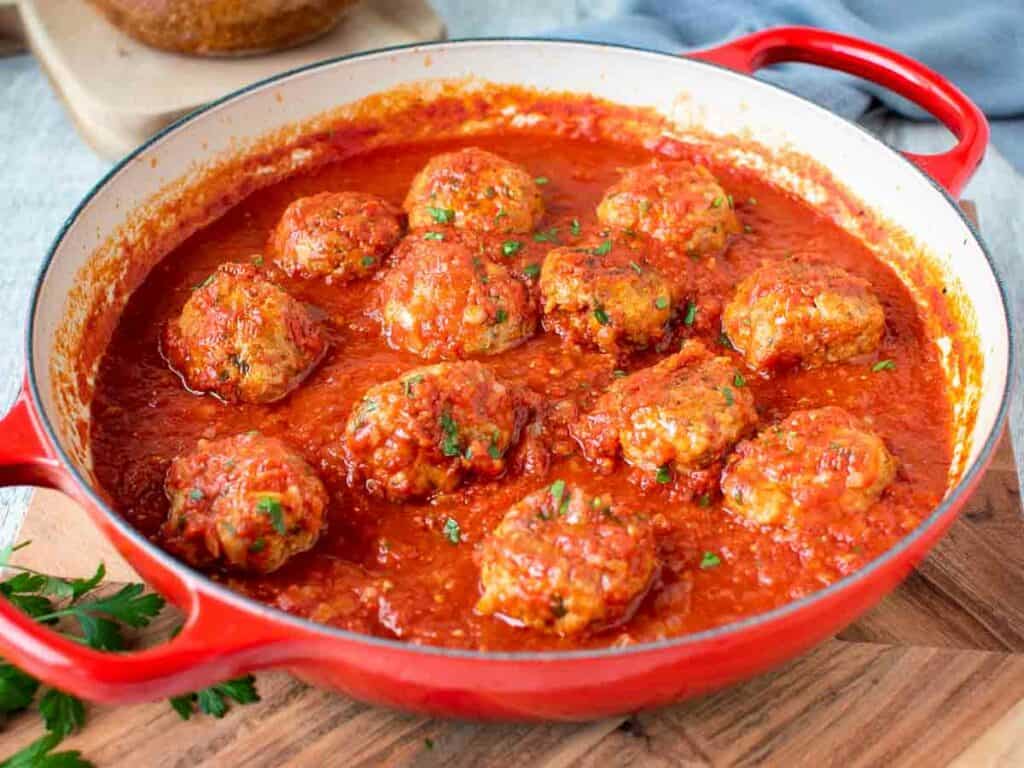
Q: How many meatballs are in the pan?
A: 12